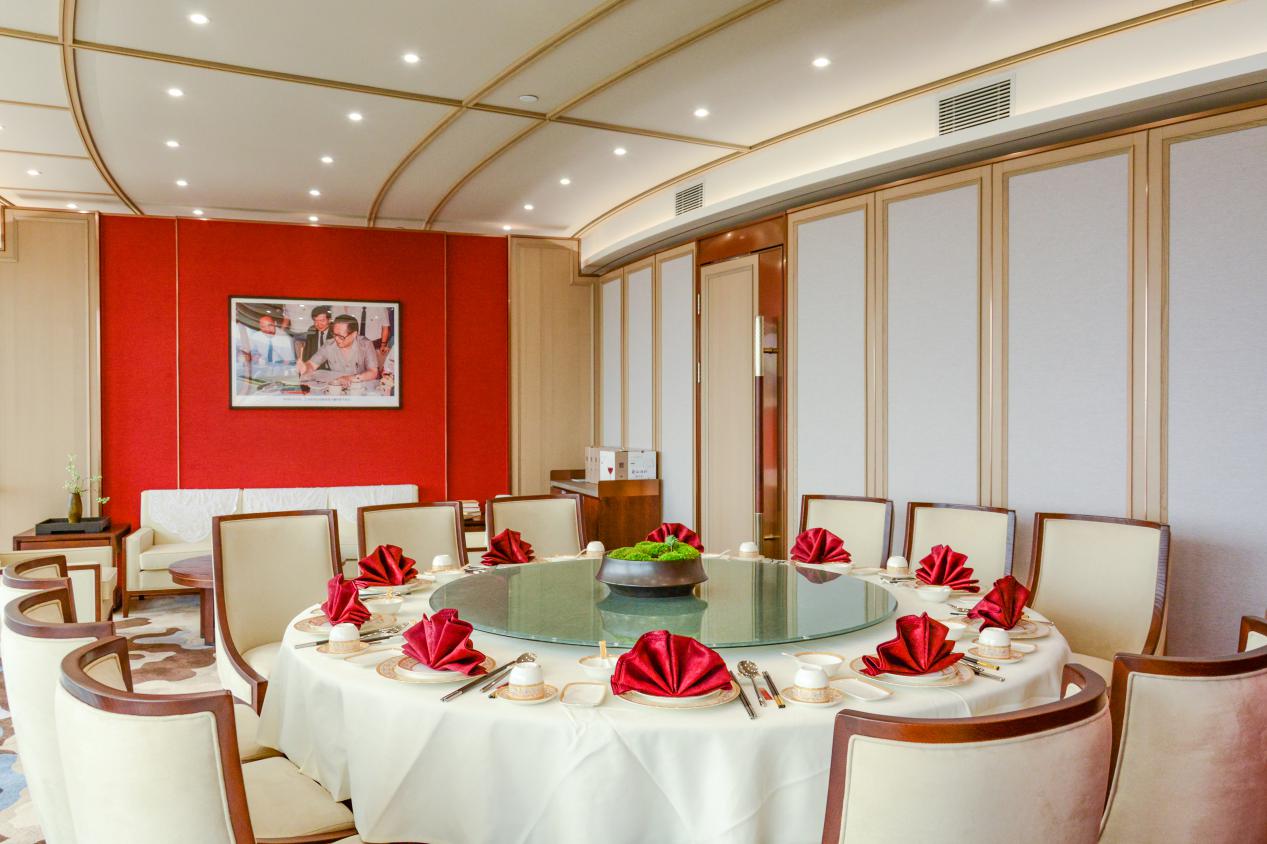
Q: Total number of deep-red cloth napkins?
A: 10